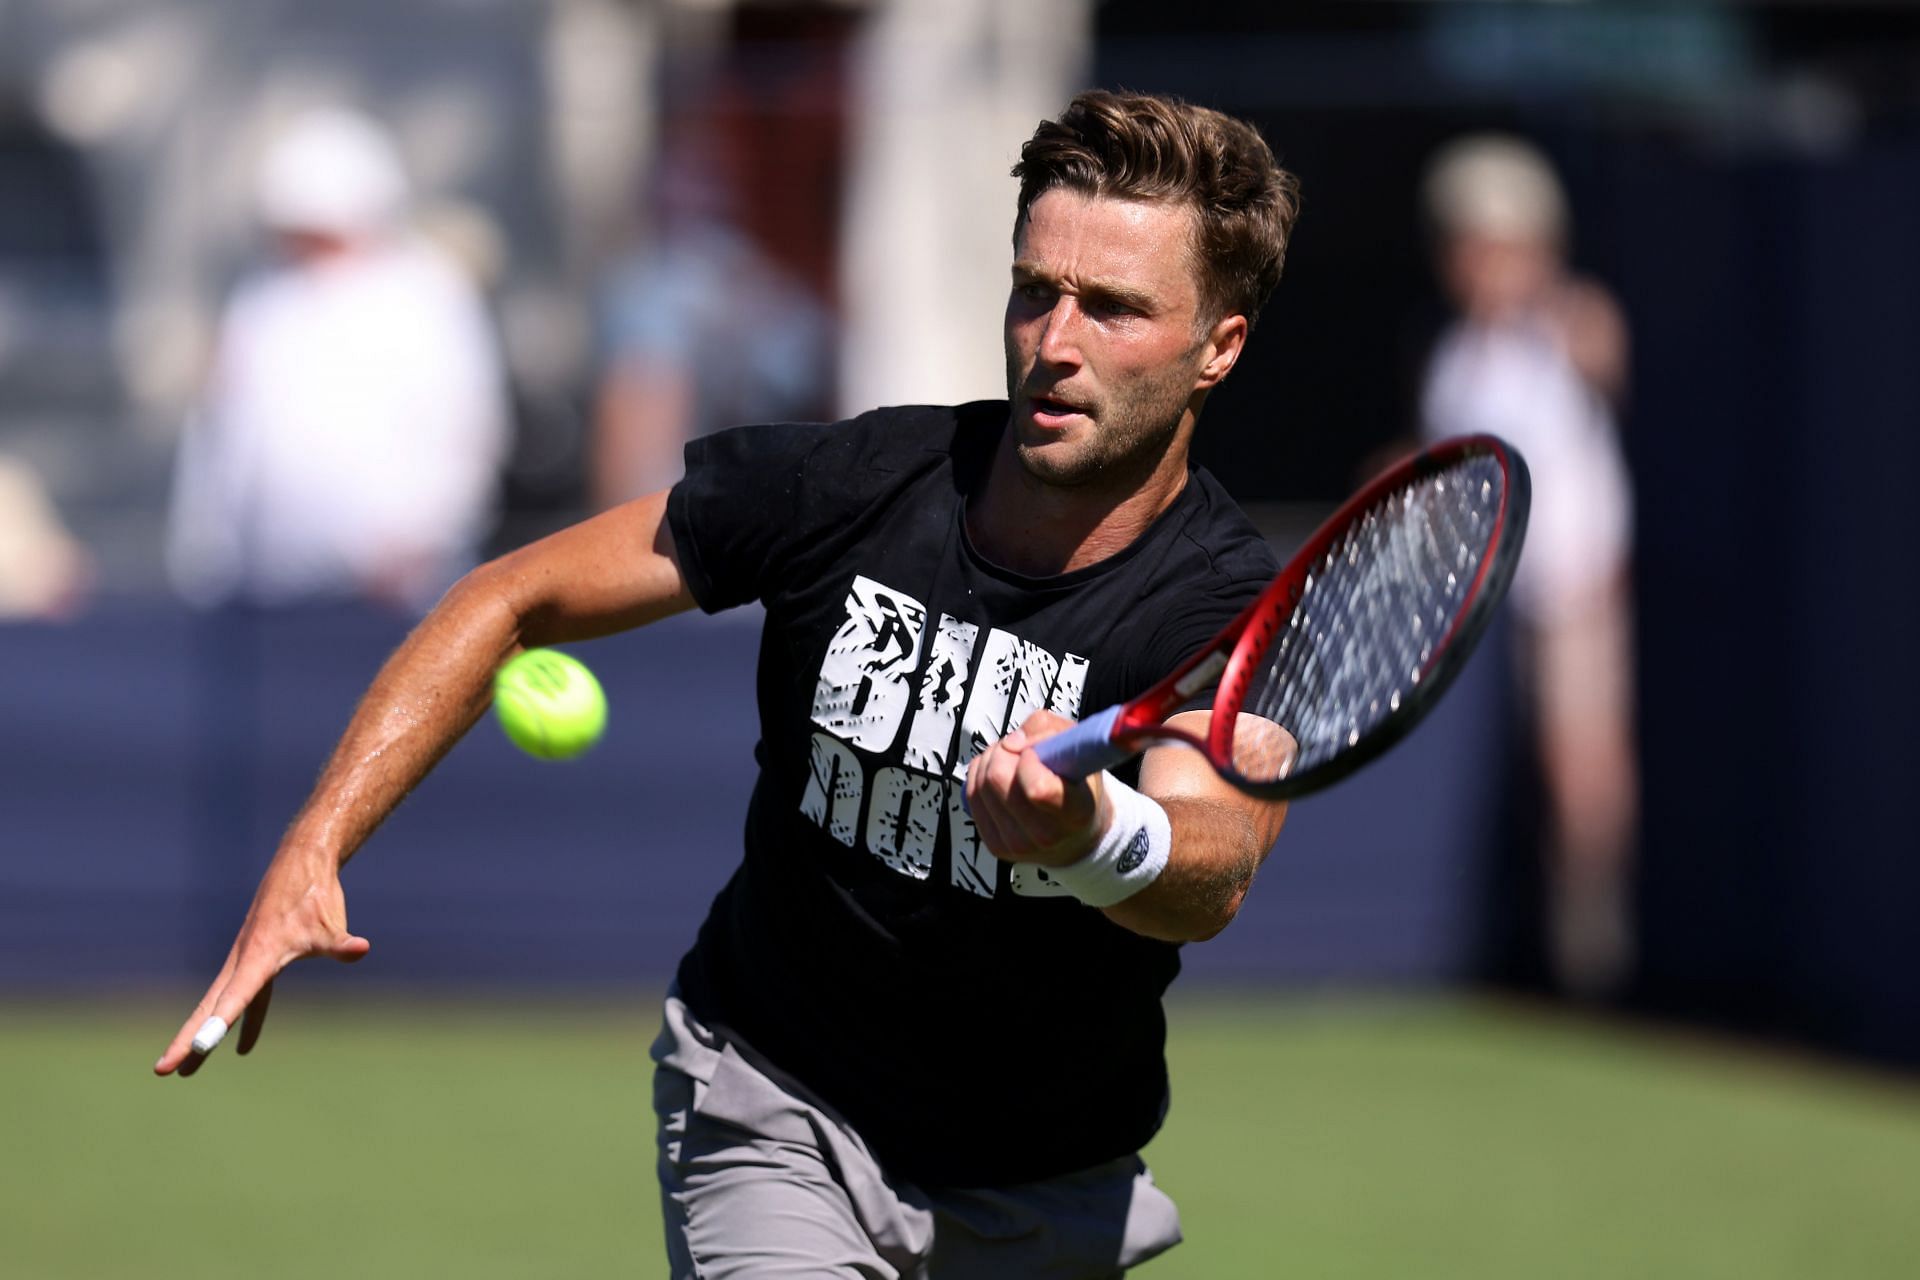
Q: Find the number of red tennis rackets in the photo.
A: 1